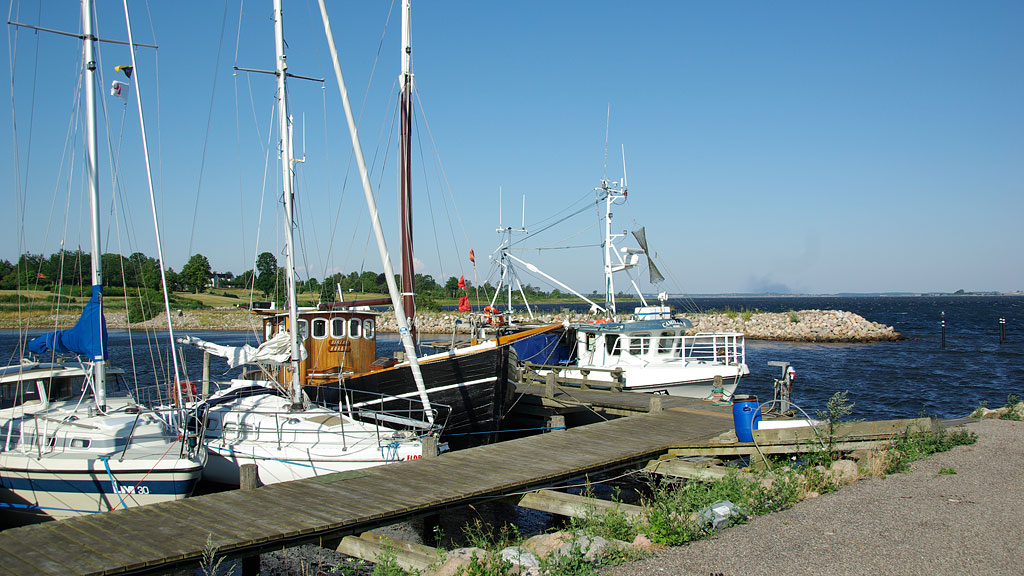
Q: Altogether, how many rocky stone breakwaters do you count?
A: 1